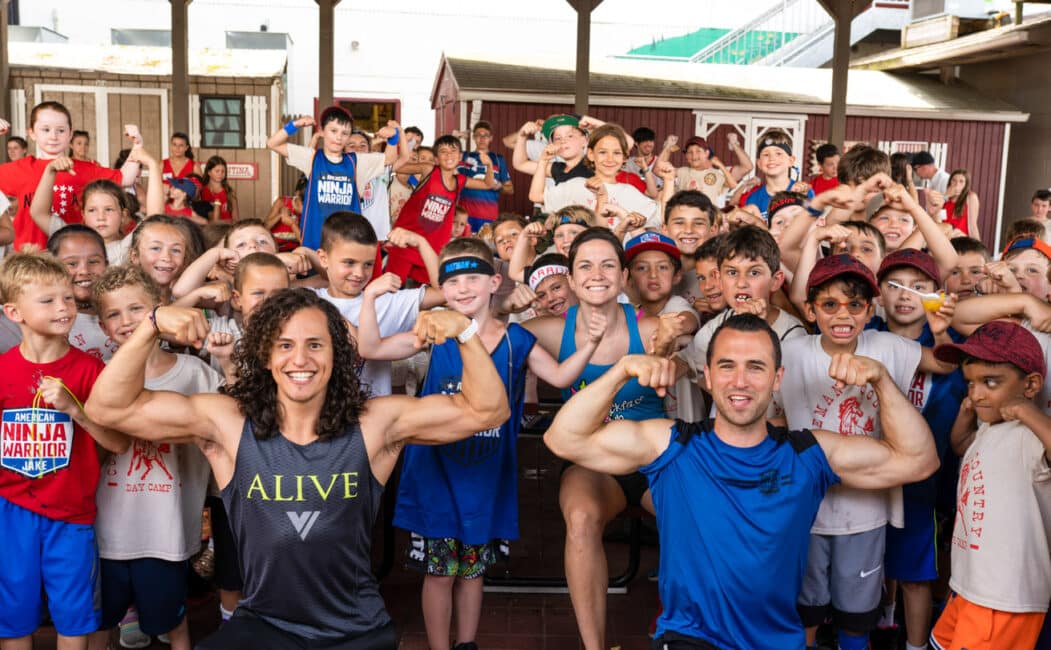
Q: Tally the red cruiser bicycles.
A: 0